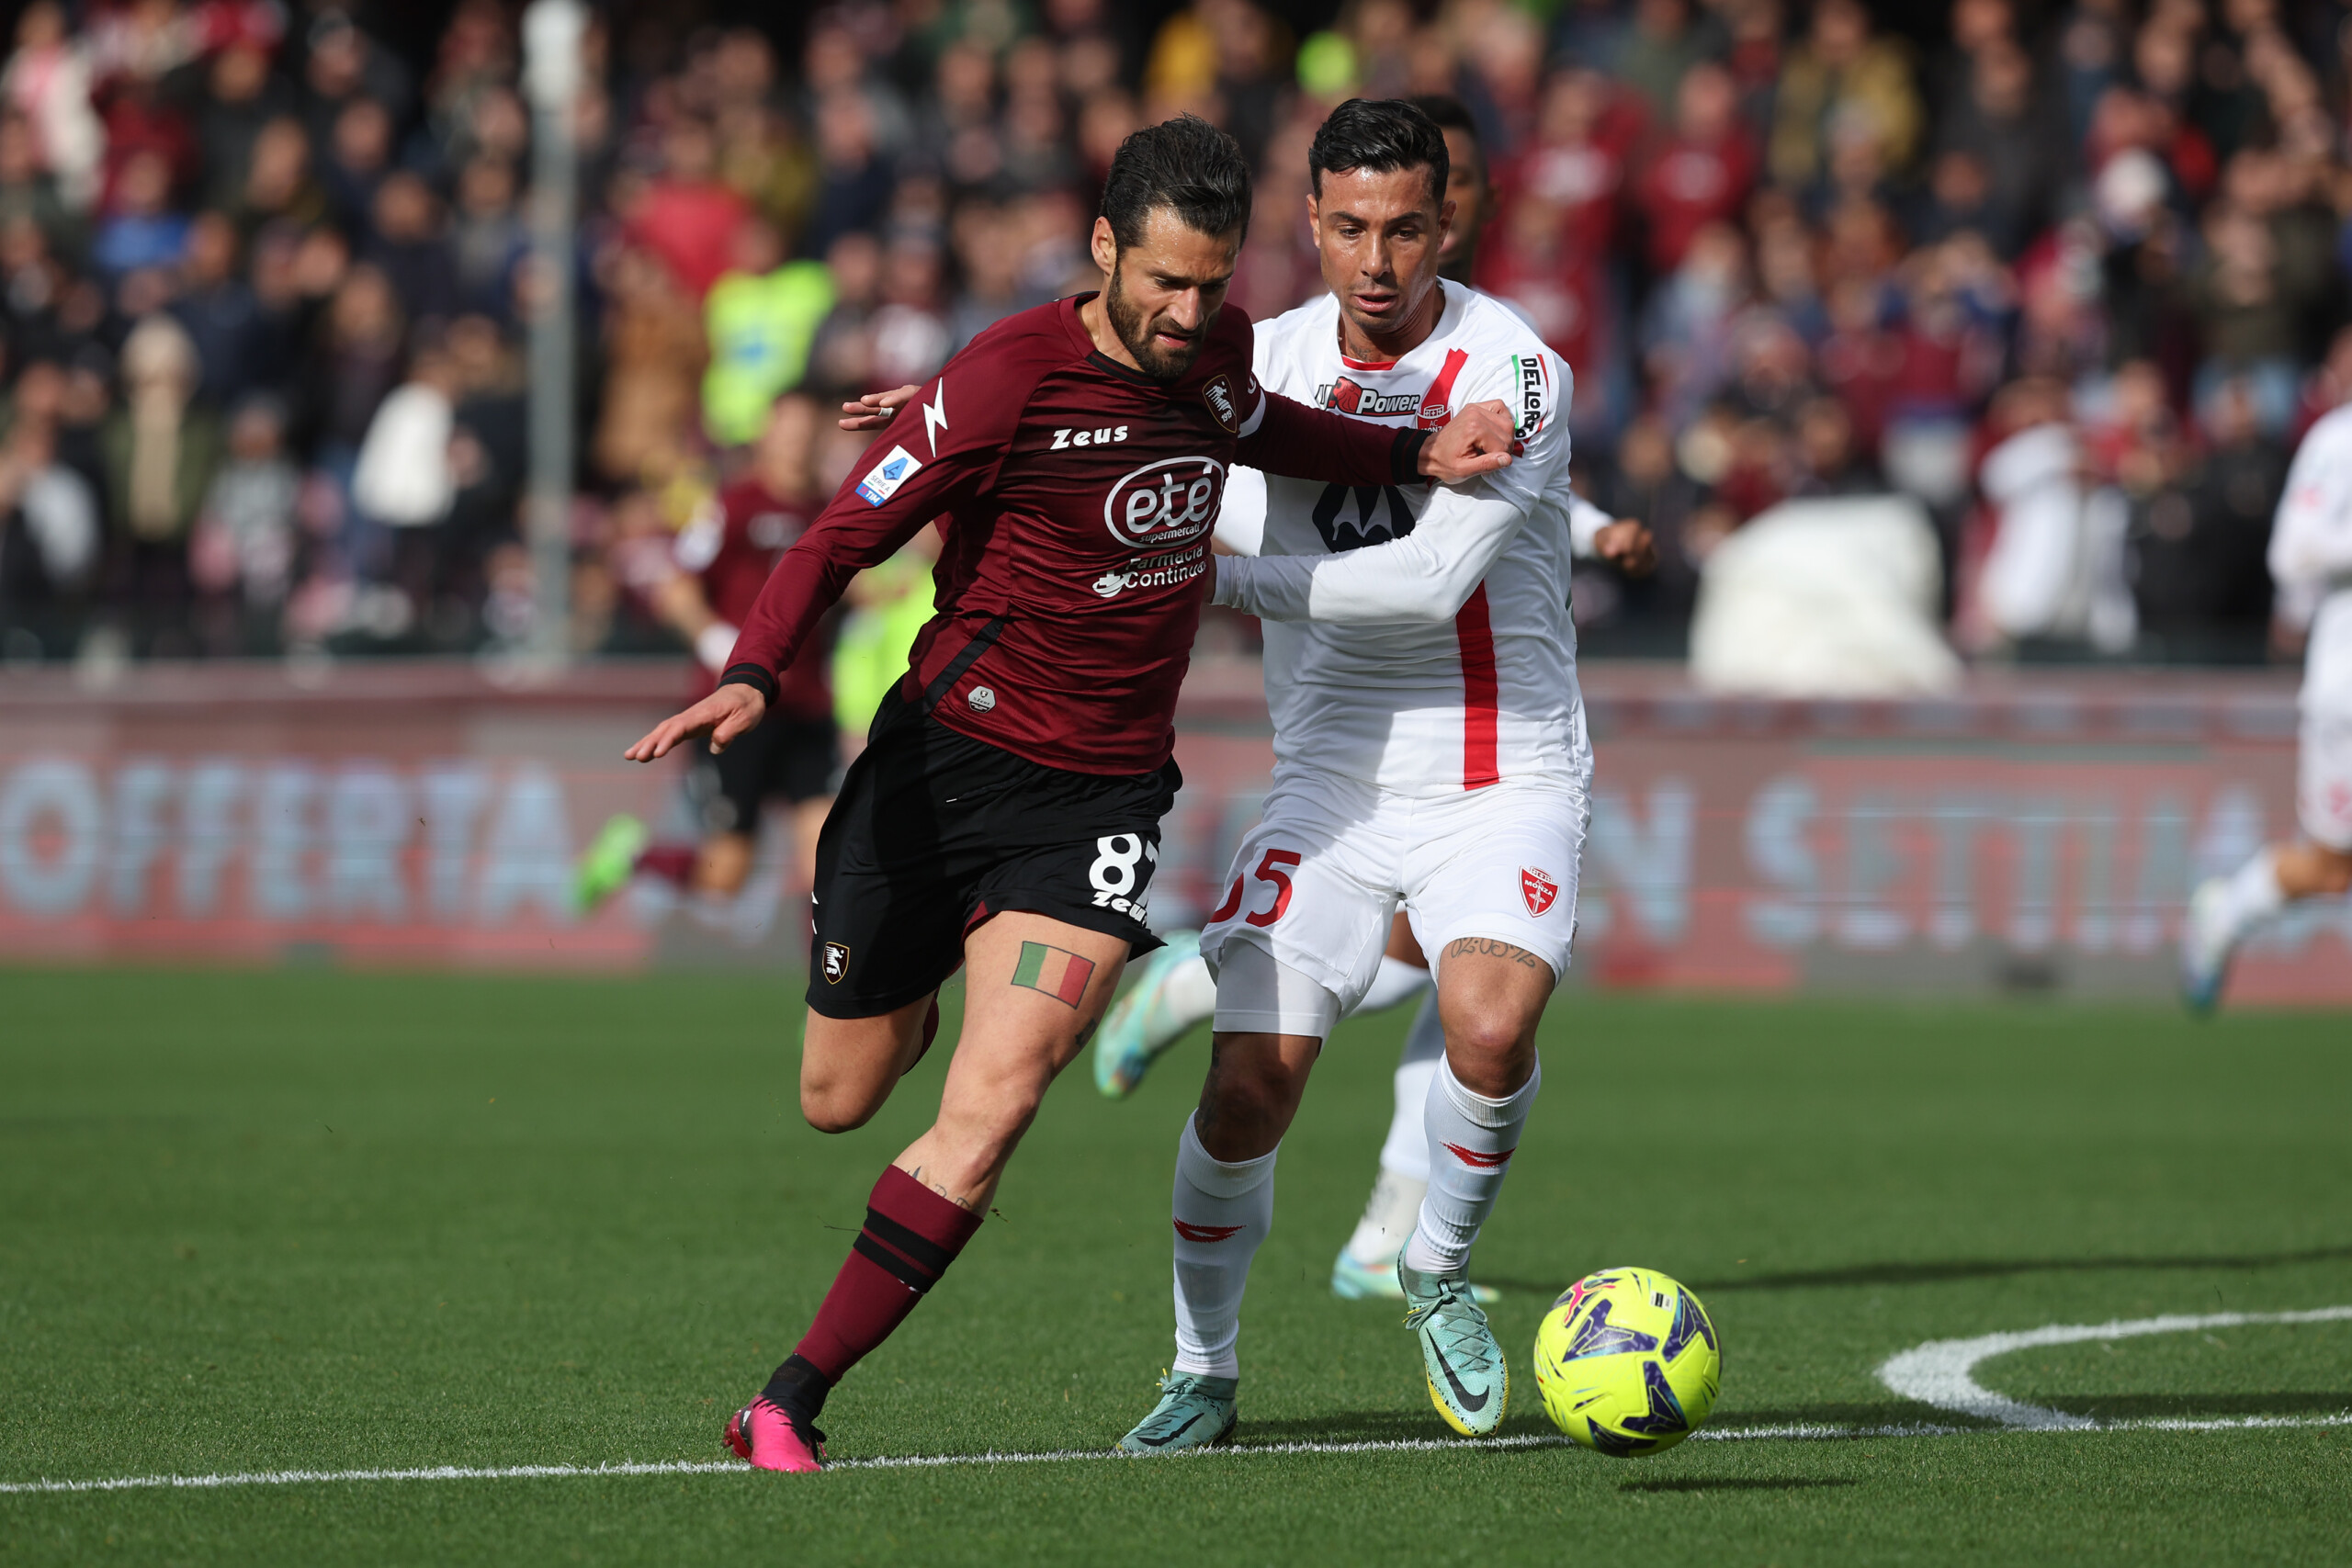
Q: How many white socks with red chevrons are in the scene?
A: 2